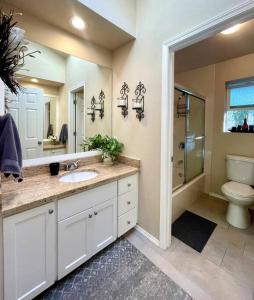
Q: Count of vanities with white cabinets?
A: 1